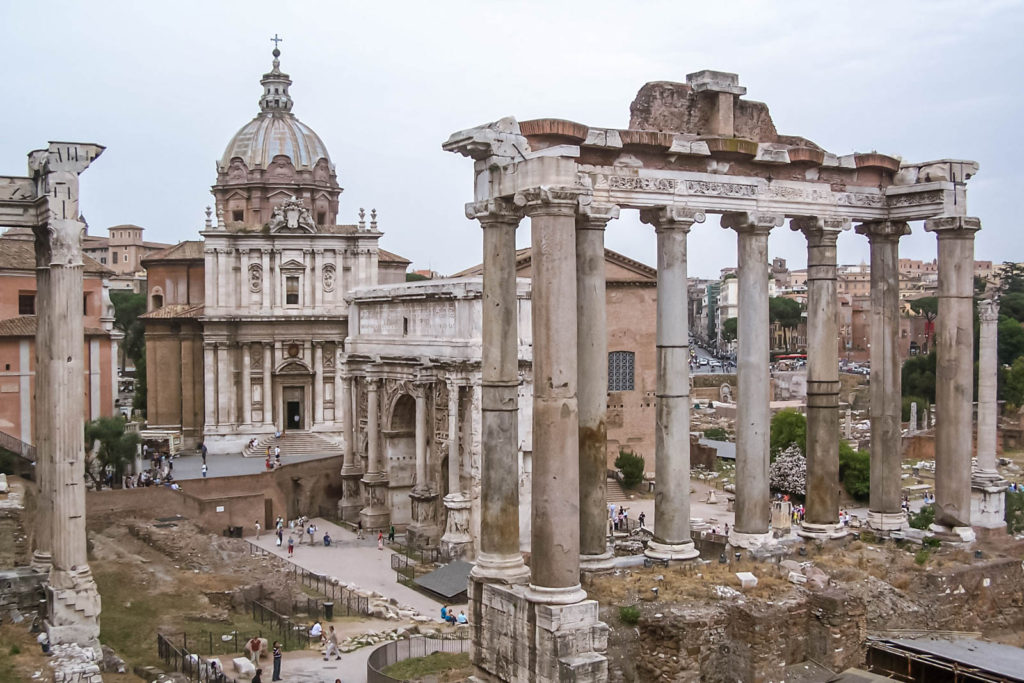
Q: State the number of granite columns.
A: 8